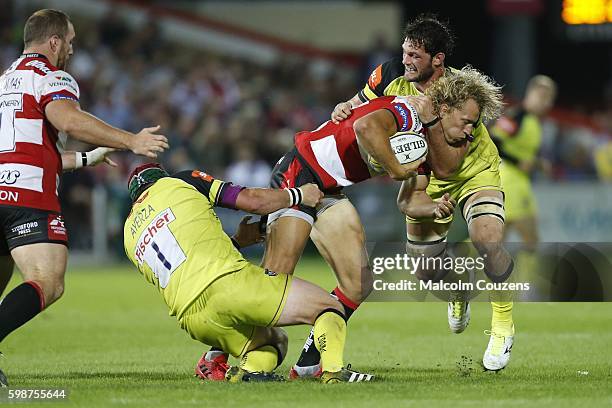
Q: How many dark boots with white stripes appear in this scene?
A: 1